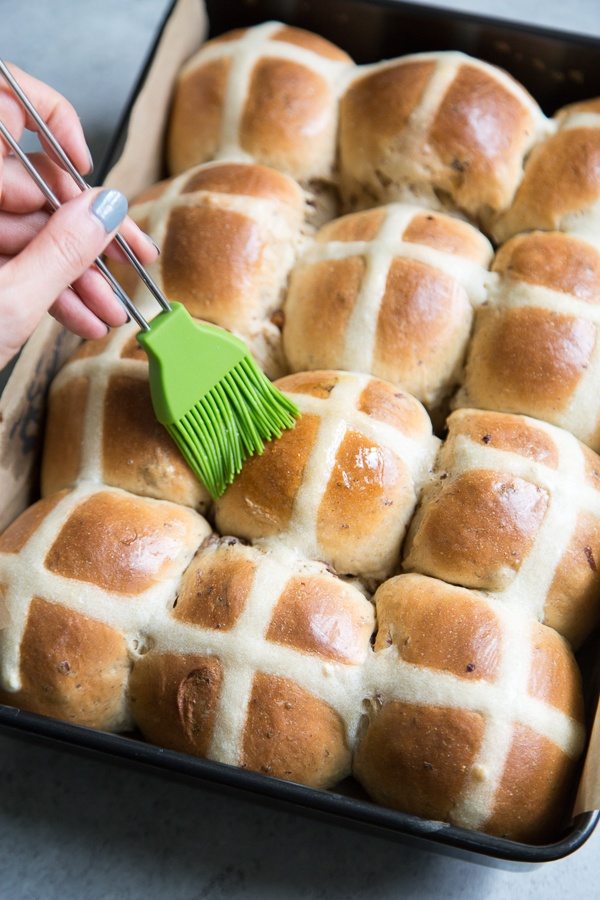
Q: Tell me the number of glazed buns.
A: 12